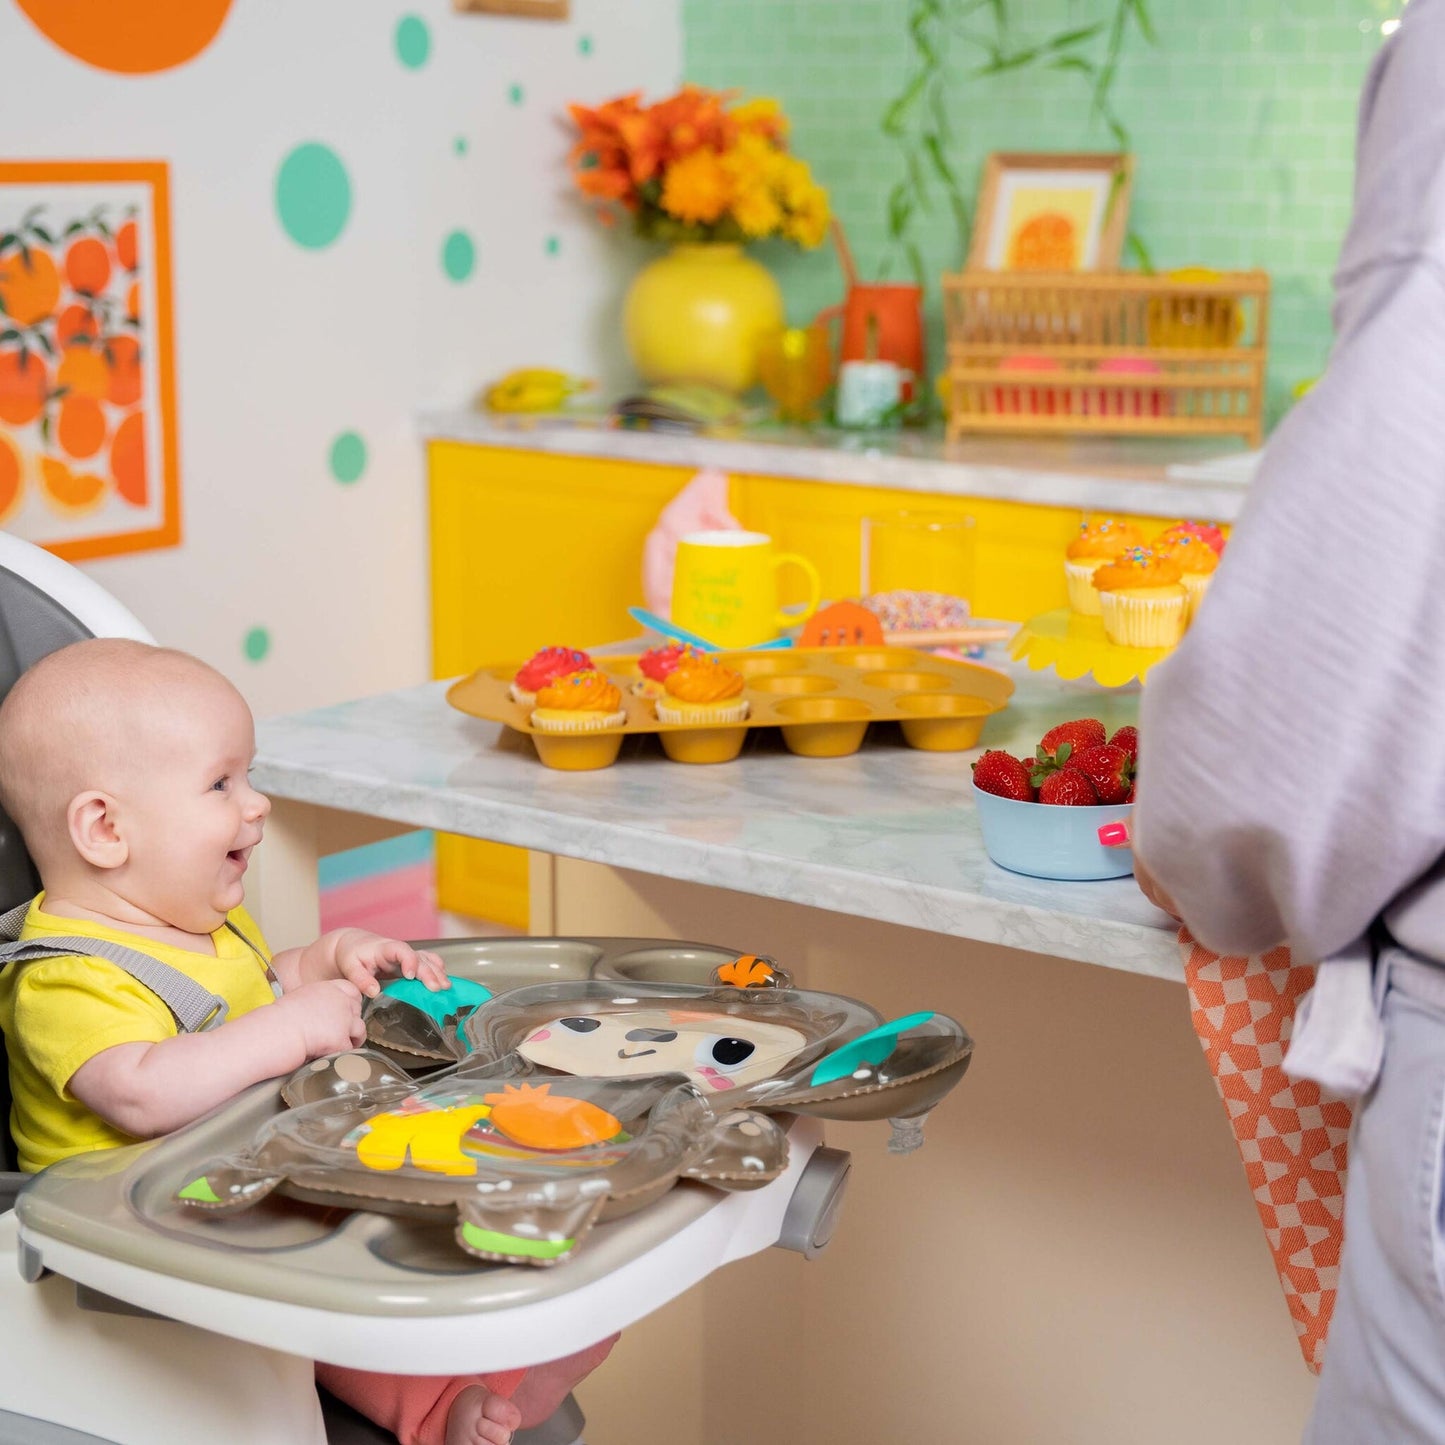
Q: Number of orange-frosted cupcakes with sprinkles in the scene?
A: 5